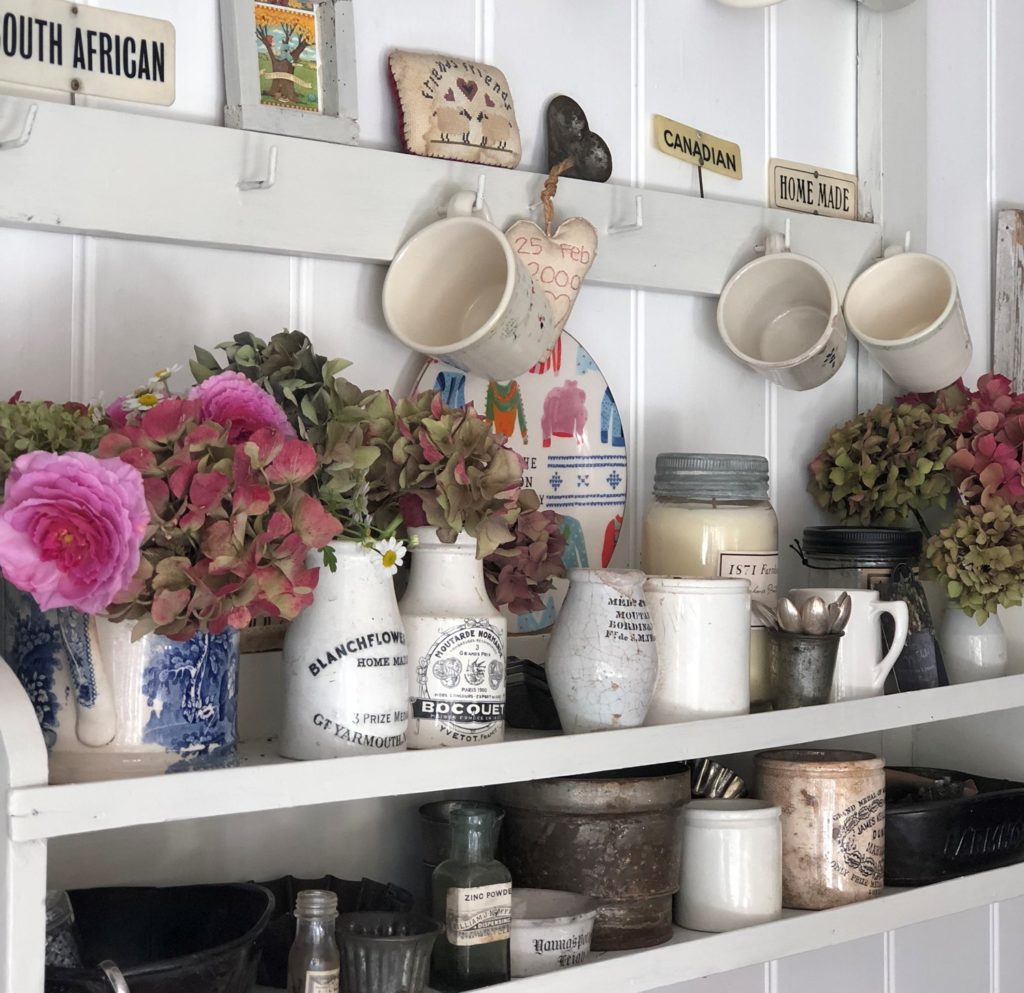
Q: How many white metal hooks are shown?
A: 7